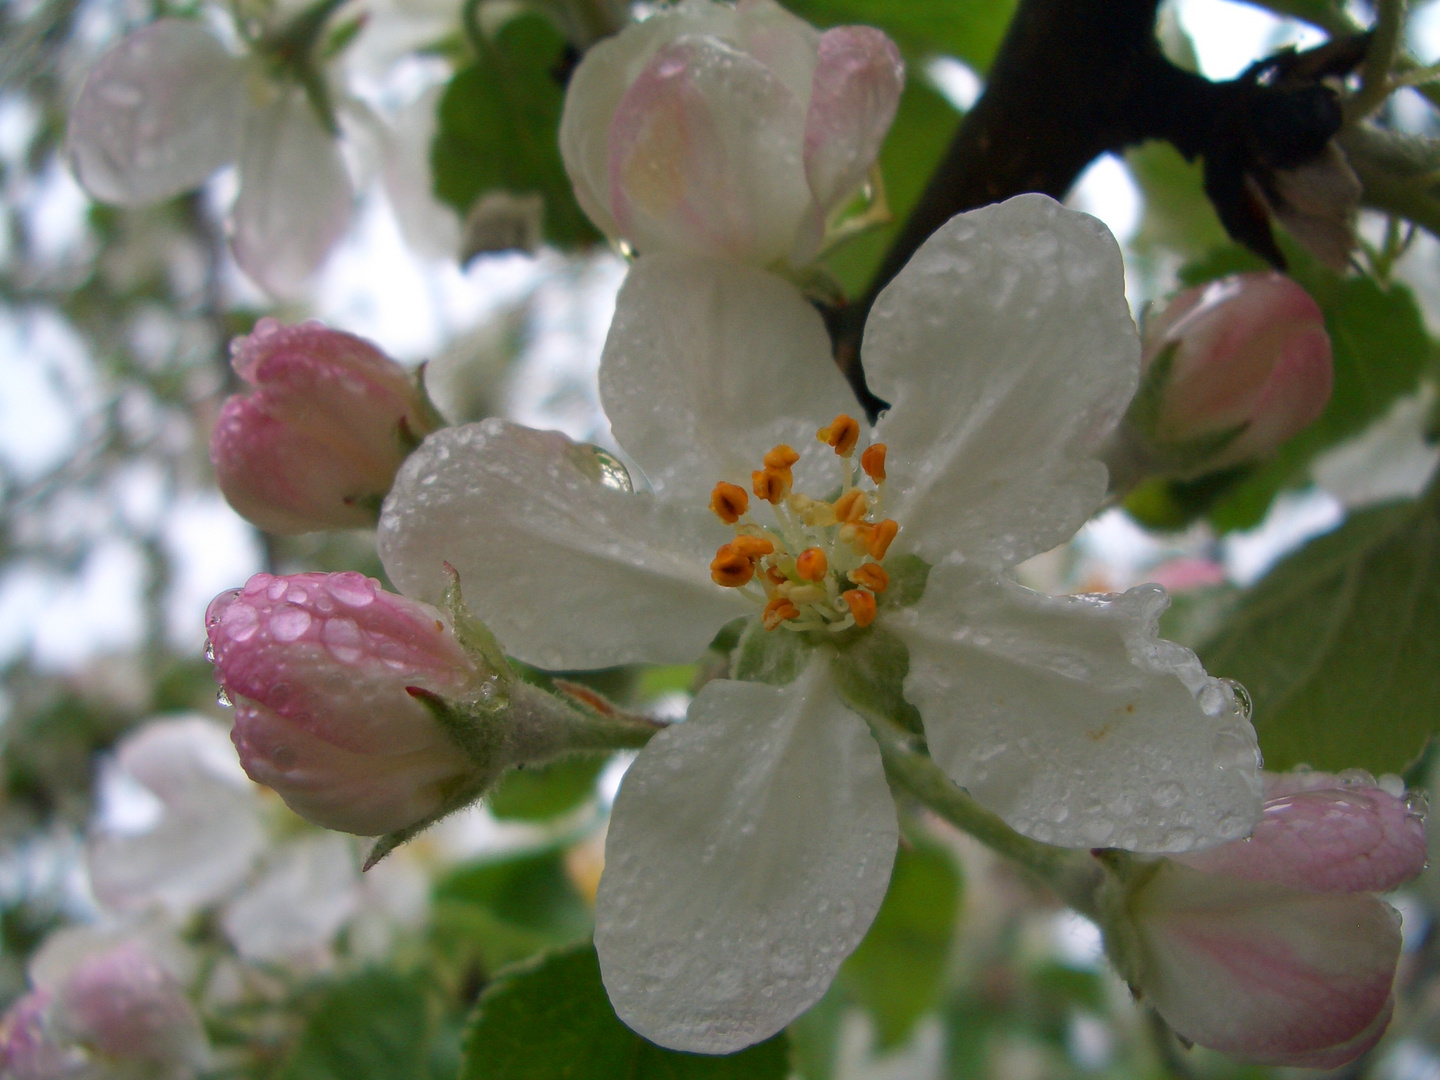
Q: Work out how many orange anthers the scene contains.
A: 14